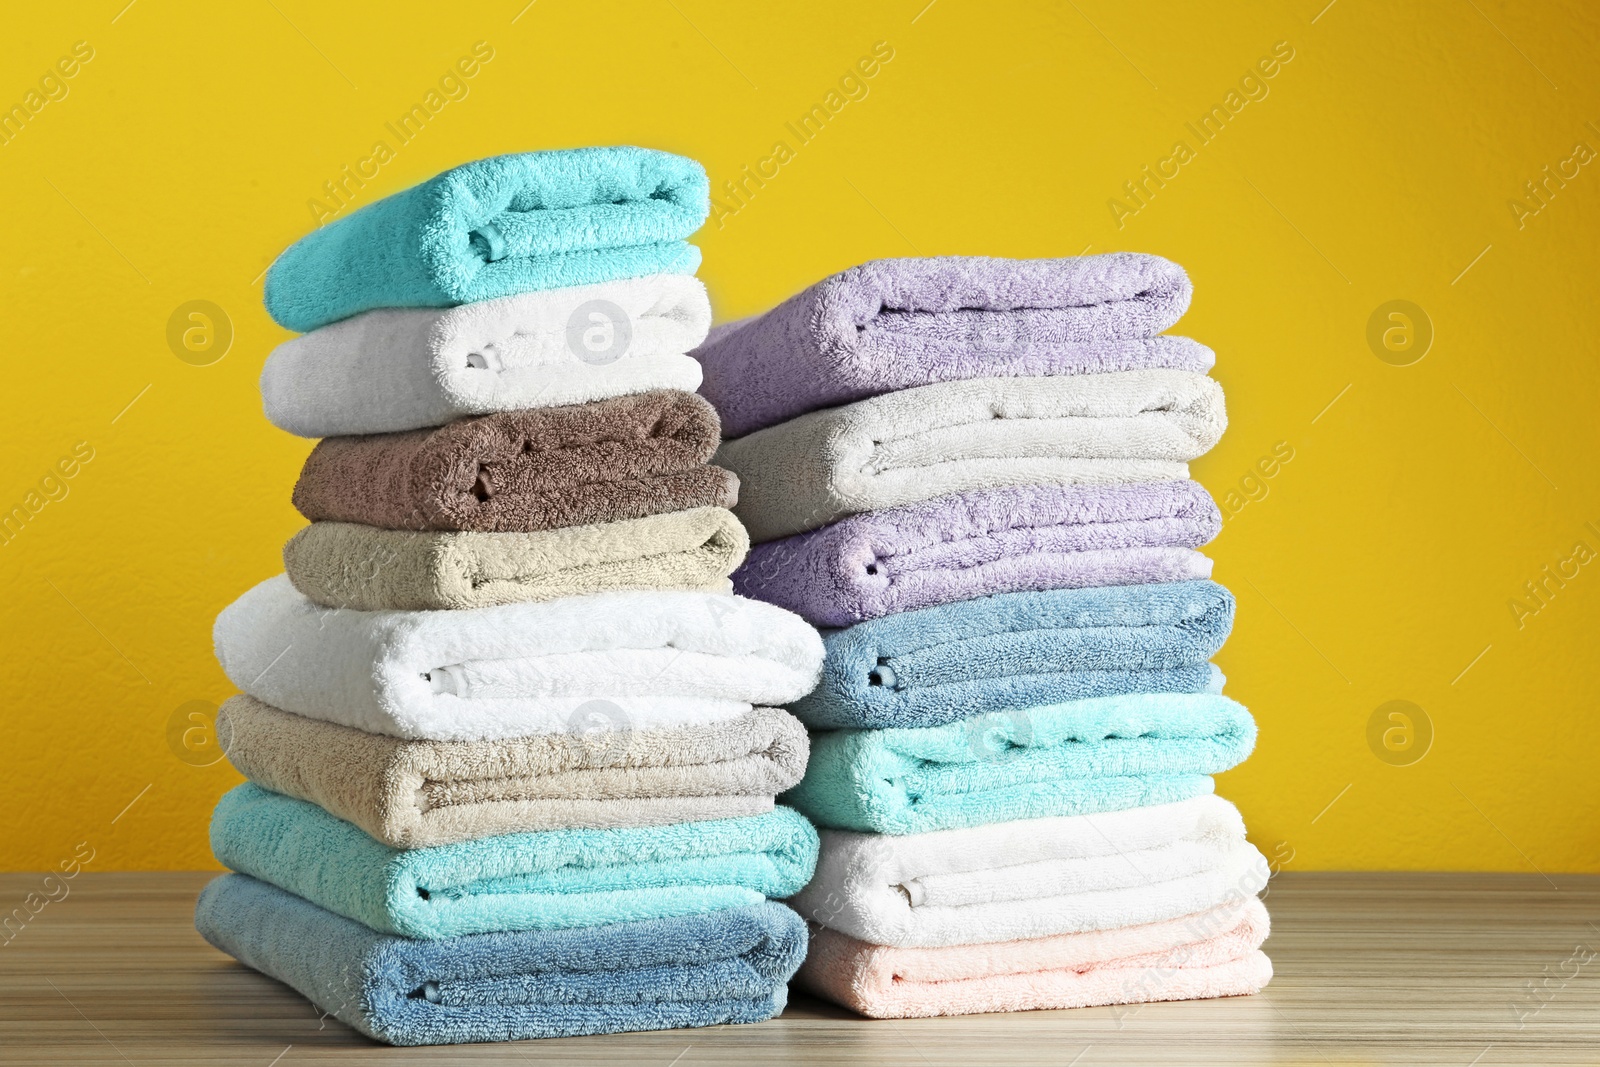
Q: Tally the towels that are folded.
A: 15